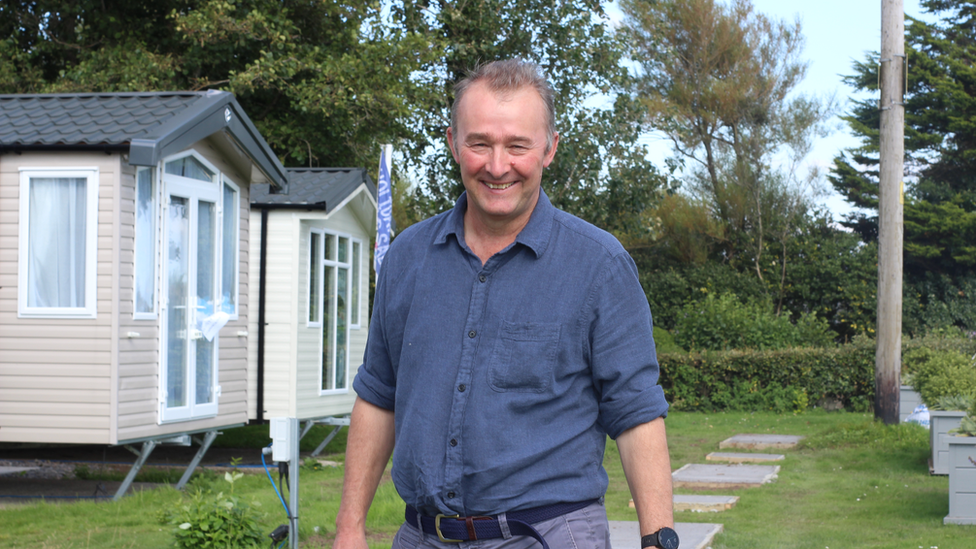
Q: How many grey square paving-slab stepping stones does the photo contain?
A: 5